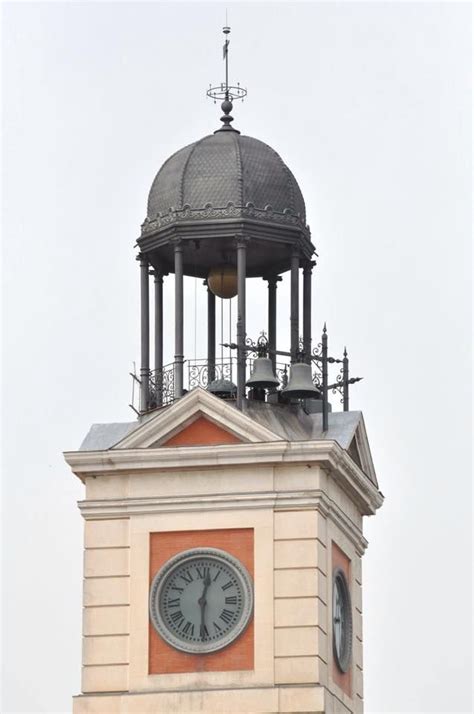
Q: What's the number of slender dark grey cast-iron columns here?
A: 8